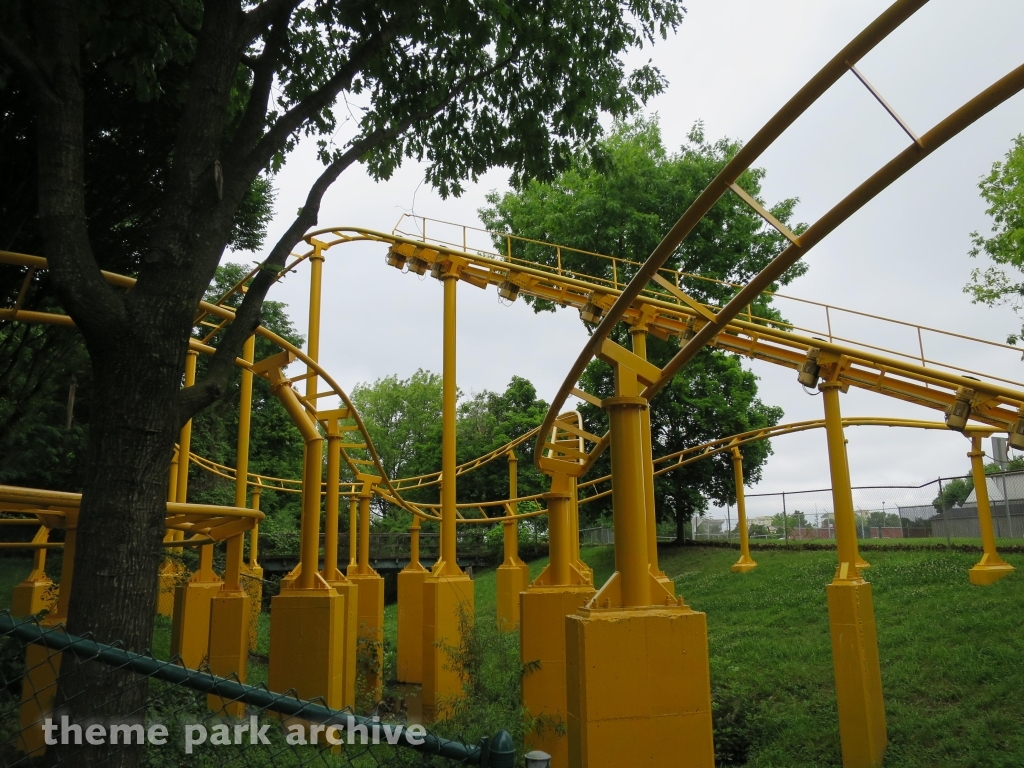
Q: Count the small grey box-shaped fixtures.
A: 9